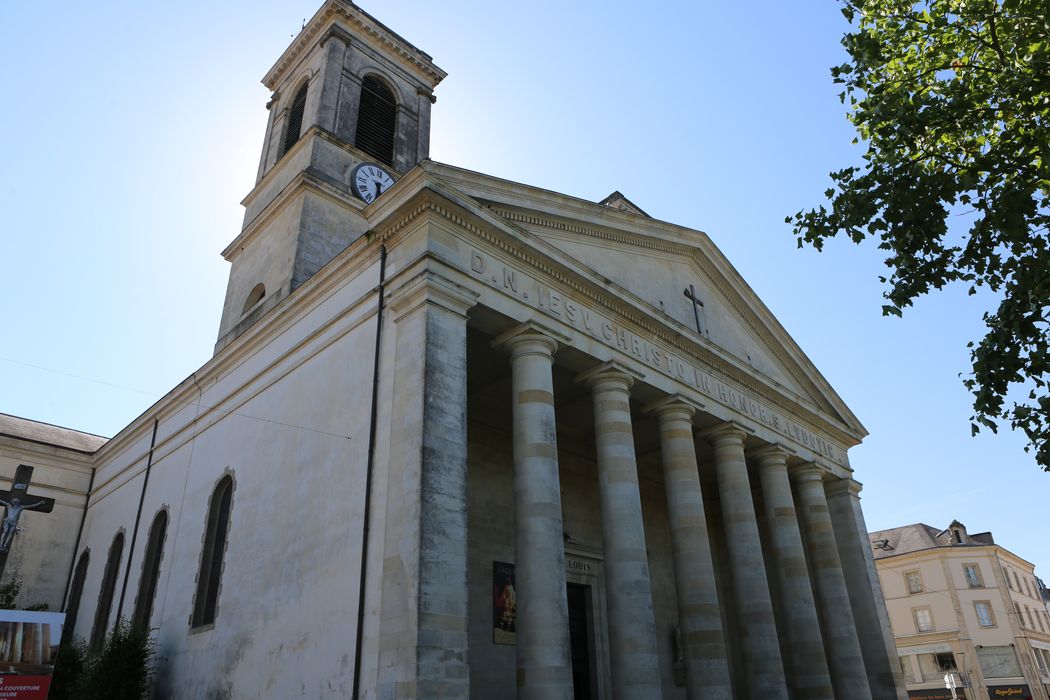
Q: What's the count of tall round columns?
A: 6